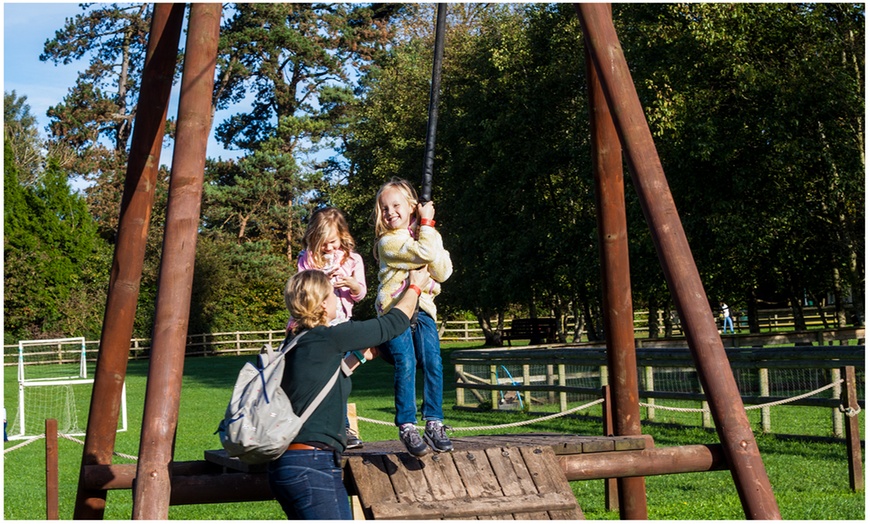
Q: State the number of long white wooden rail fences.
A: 1